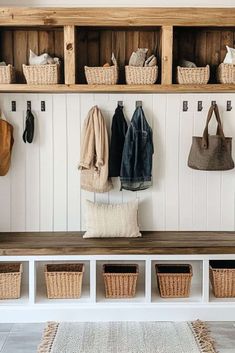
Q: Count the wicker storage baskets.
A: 11